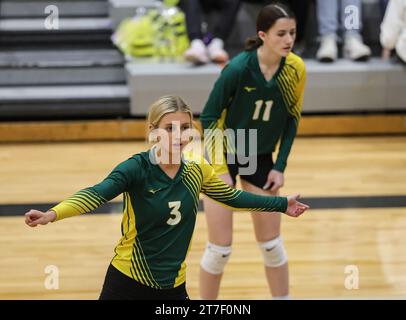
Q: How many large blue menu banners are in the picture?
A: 0